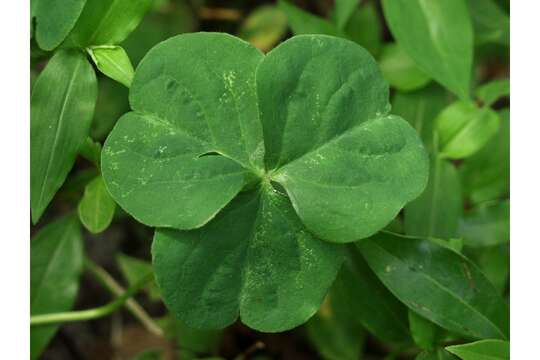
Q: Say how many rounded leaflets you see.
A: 3